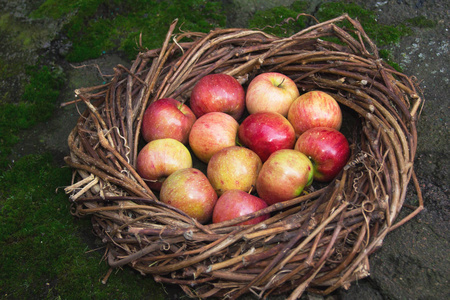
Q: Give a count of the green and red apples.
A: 12